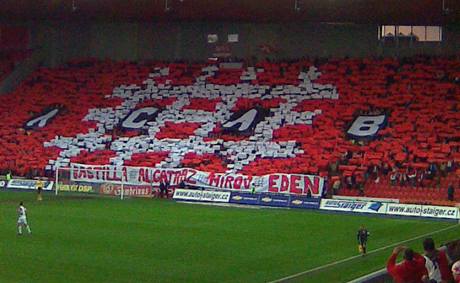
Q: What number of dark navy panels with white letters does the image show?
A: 4